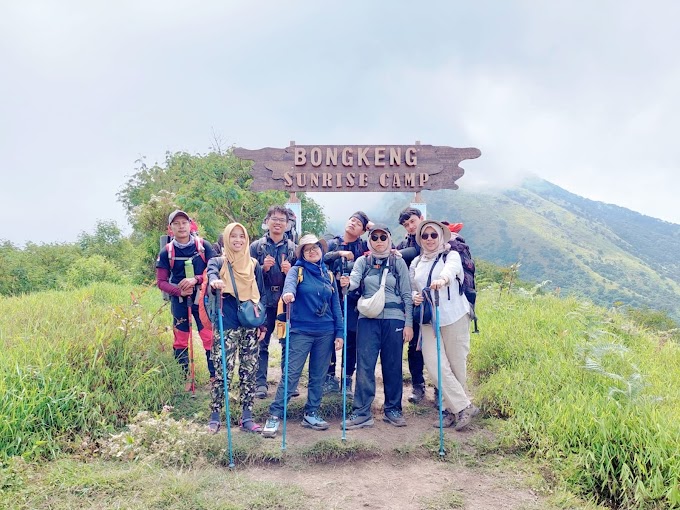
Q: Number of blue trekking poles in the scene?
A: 4